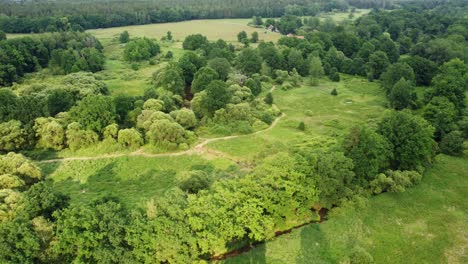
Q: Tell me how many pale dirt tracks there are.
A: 1